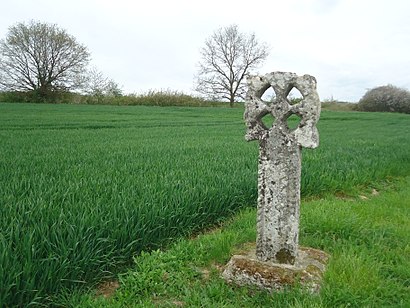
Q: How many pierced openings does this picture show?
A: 4